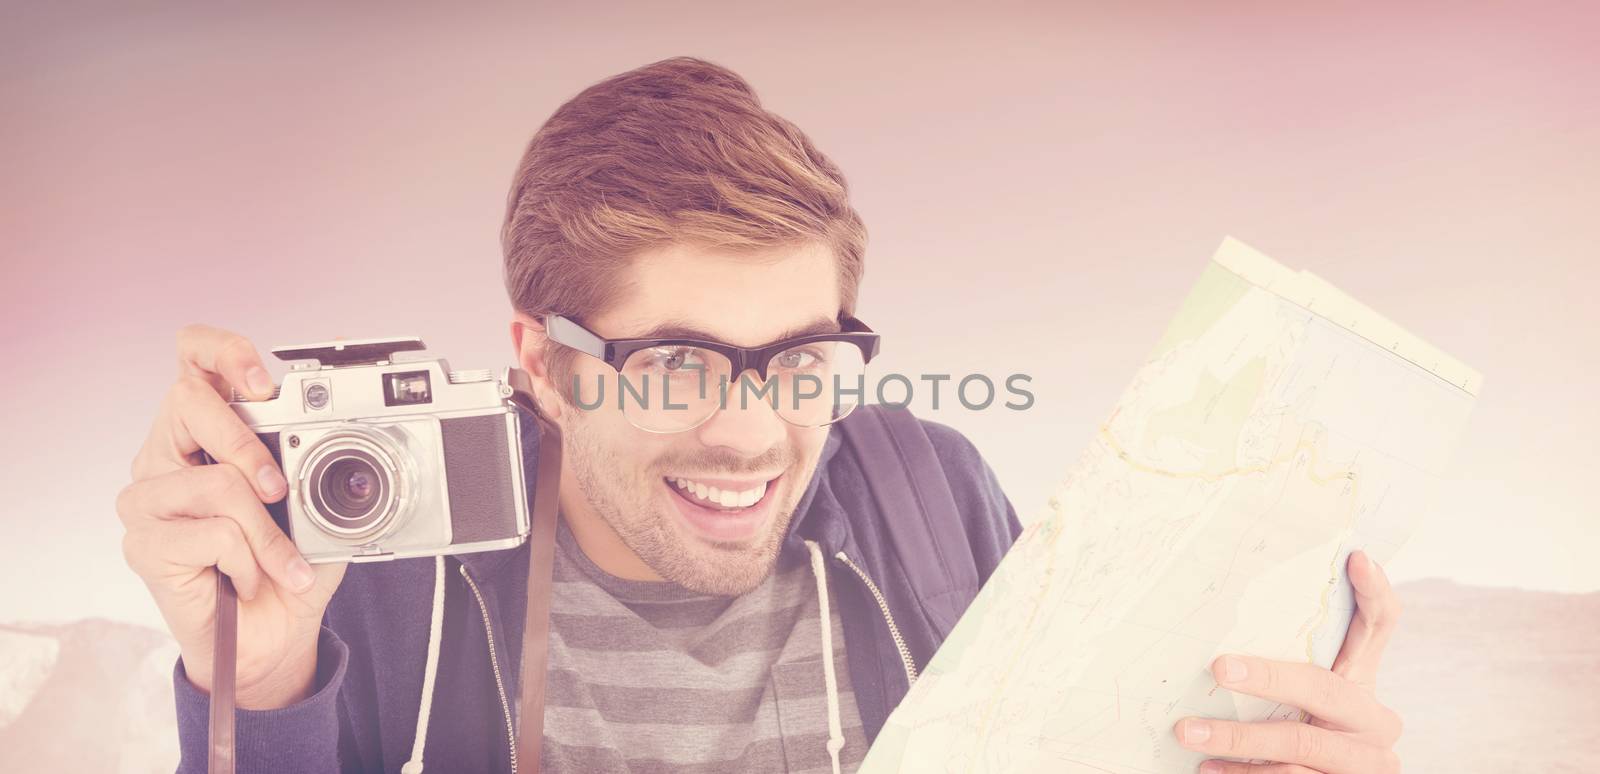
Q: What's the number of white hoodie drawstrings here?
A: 2